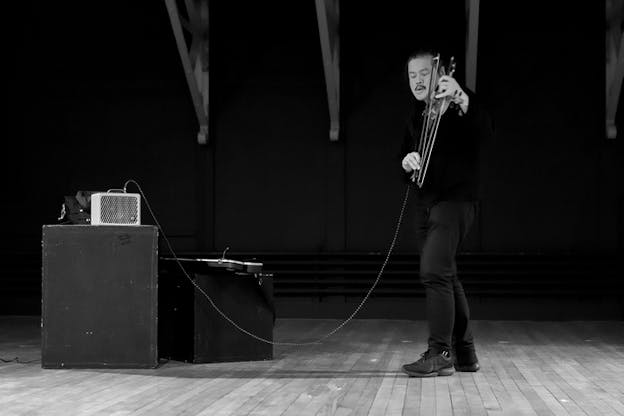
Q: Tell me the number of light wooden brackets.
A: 4